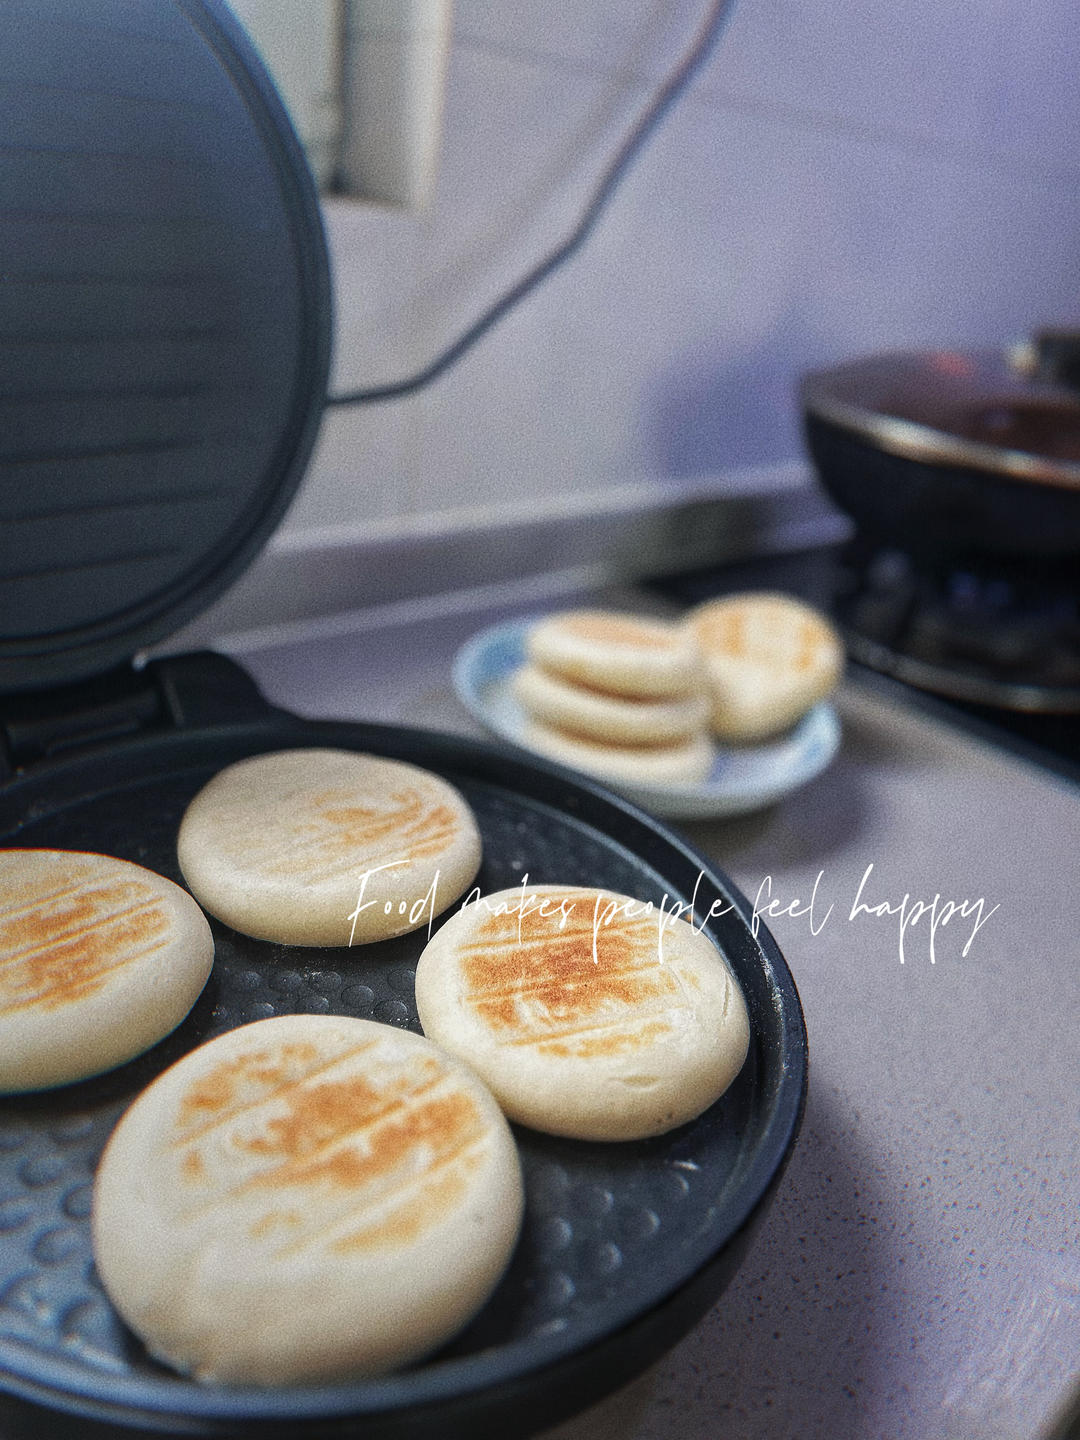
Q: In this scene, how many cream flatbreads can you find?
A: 8